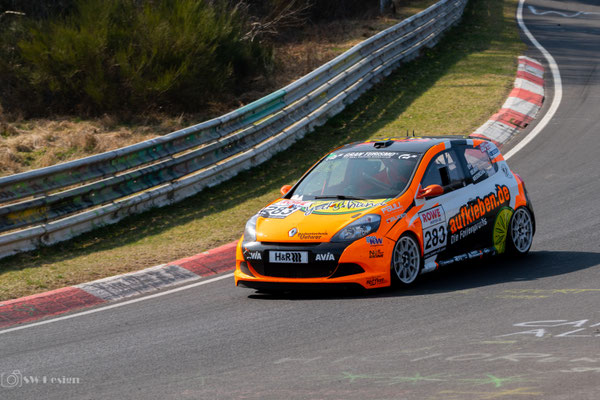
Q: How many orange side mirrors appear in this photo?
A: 2